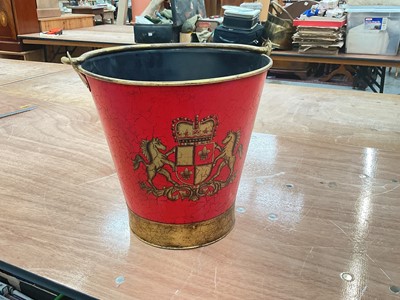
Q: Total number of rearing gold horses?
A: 2